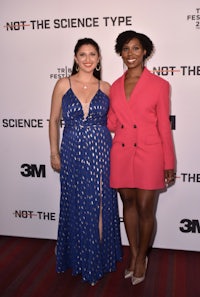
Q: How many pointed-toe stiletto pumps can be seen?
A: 2